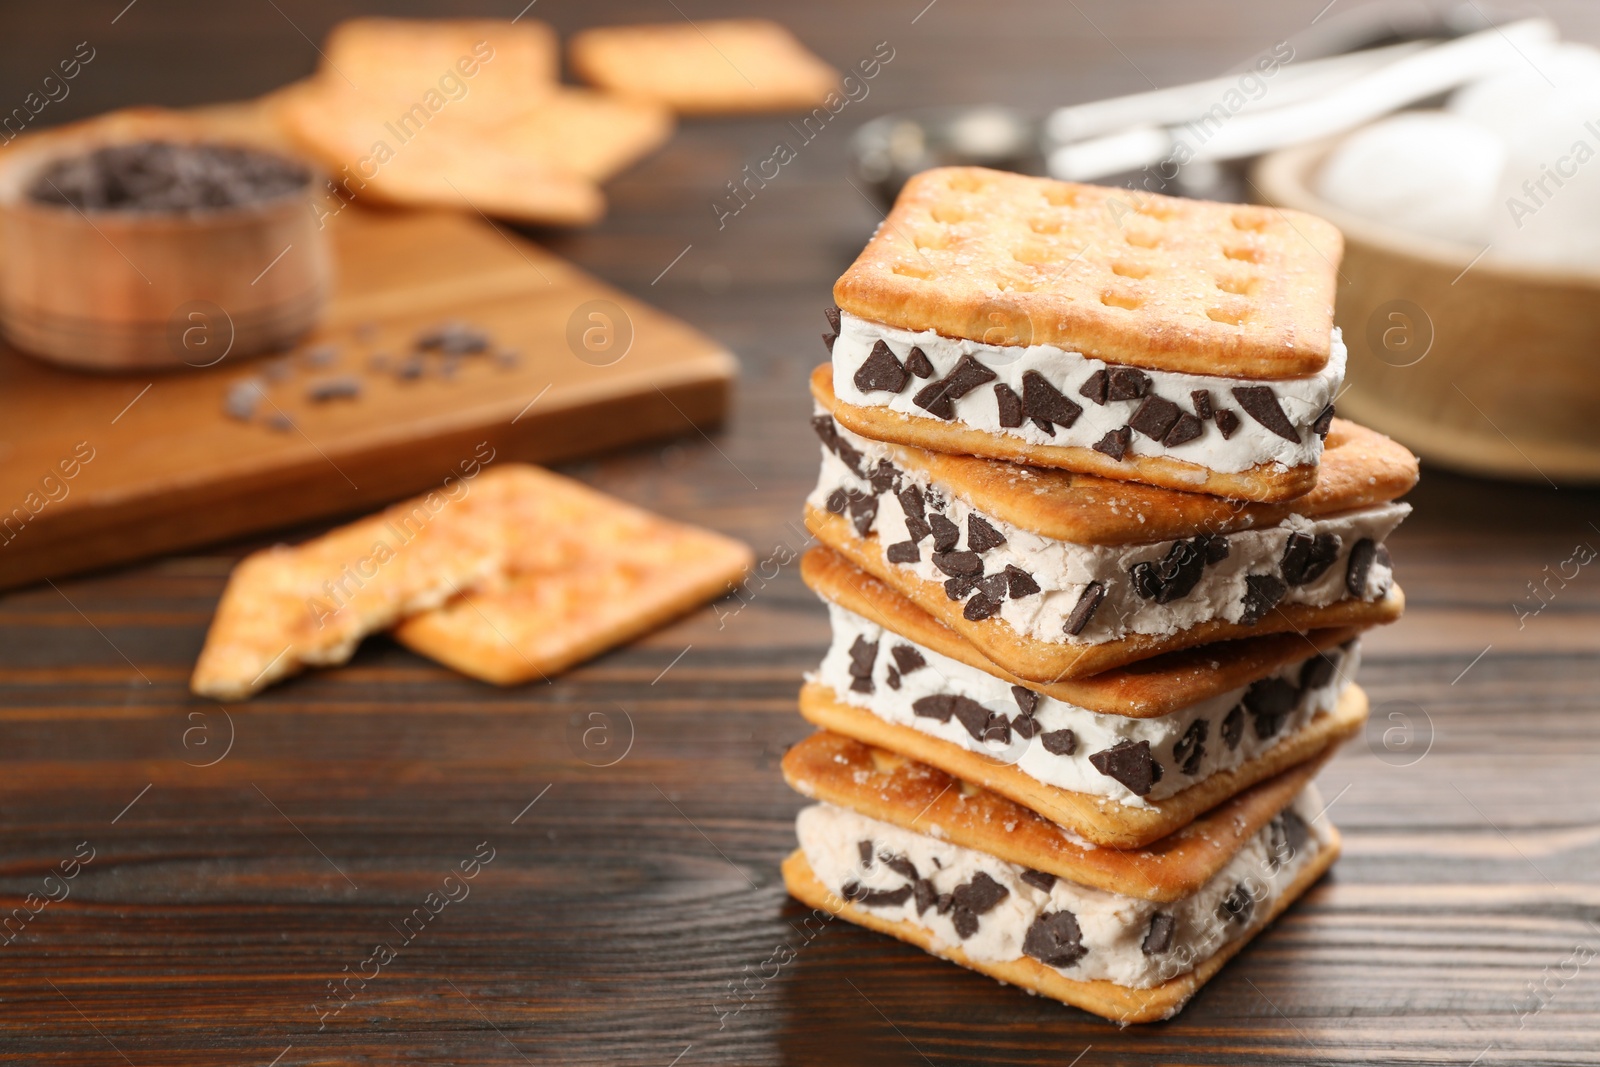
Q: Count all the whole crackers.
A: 13